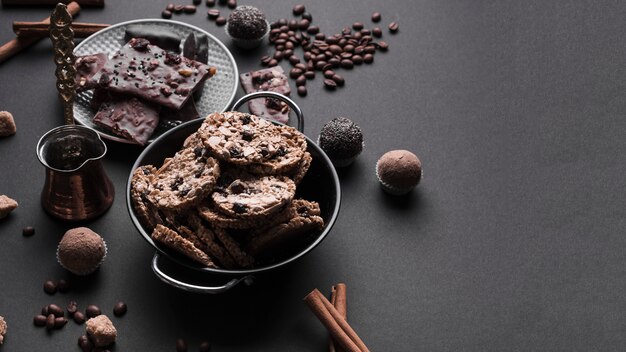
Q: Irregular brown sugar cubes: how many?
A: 4